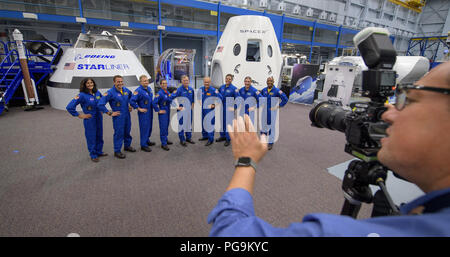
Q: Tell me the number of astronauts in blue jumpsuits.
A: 9